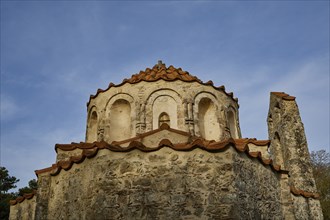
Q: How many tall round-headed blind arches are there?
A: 5